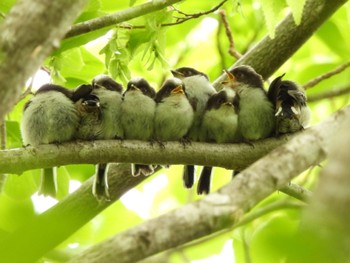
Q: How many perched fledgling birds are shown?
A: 9